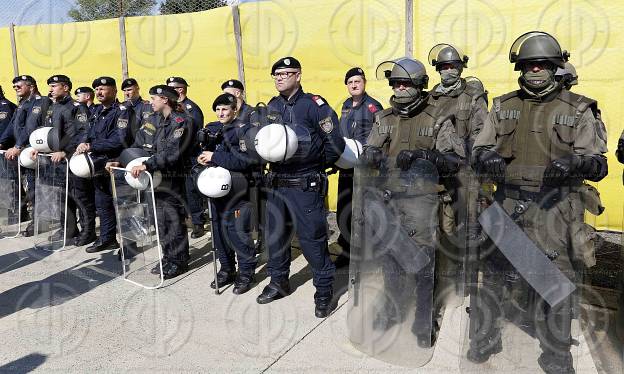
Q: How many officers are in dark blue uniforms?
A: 12